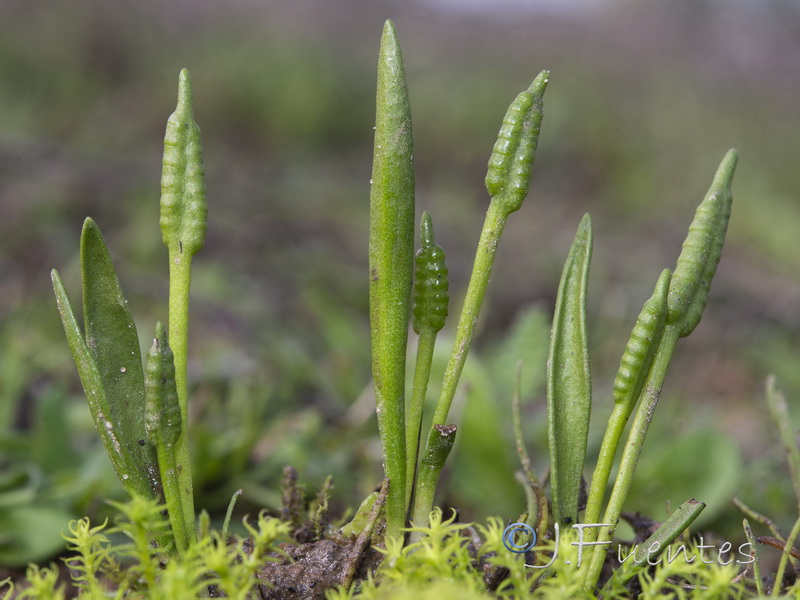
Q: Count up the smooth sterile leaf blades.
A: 4